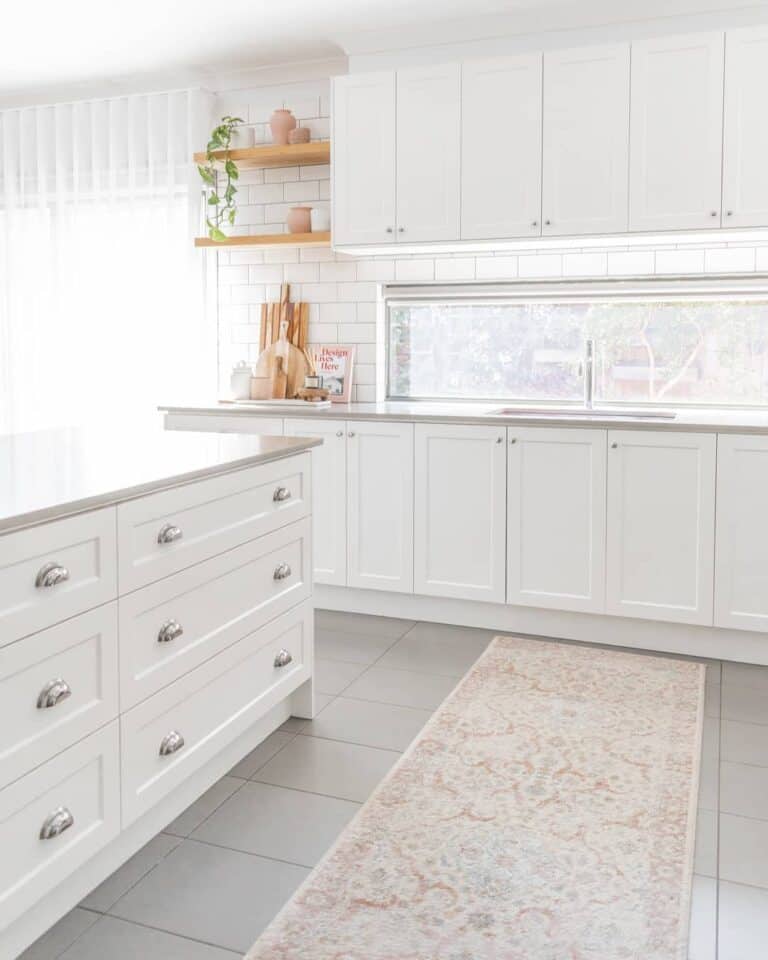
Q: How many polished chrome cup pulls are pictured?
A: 9